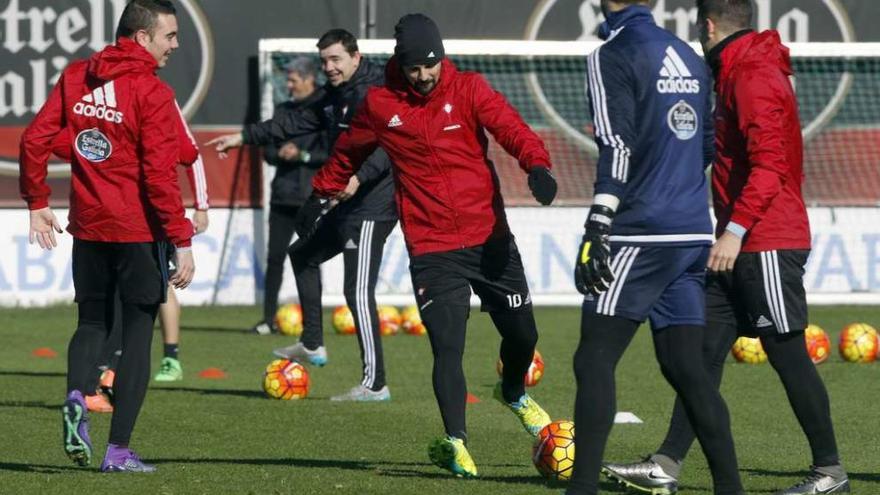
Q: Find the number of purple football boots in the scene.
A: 2